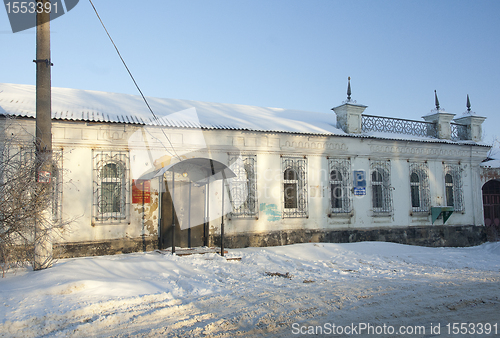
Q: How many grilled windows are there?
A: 8